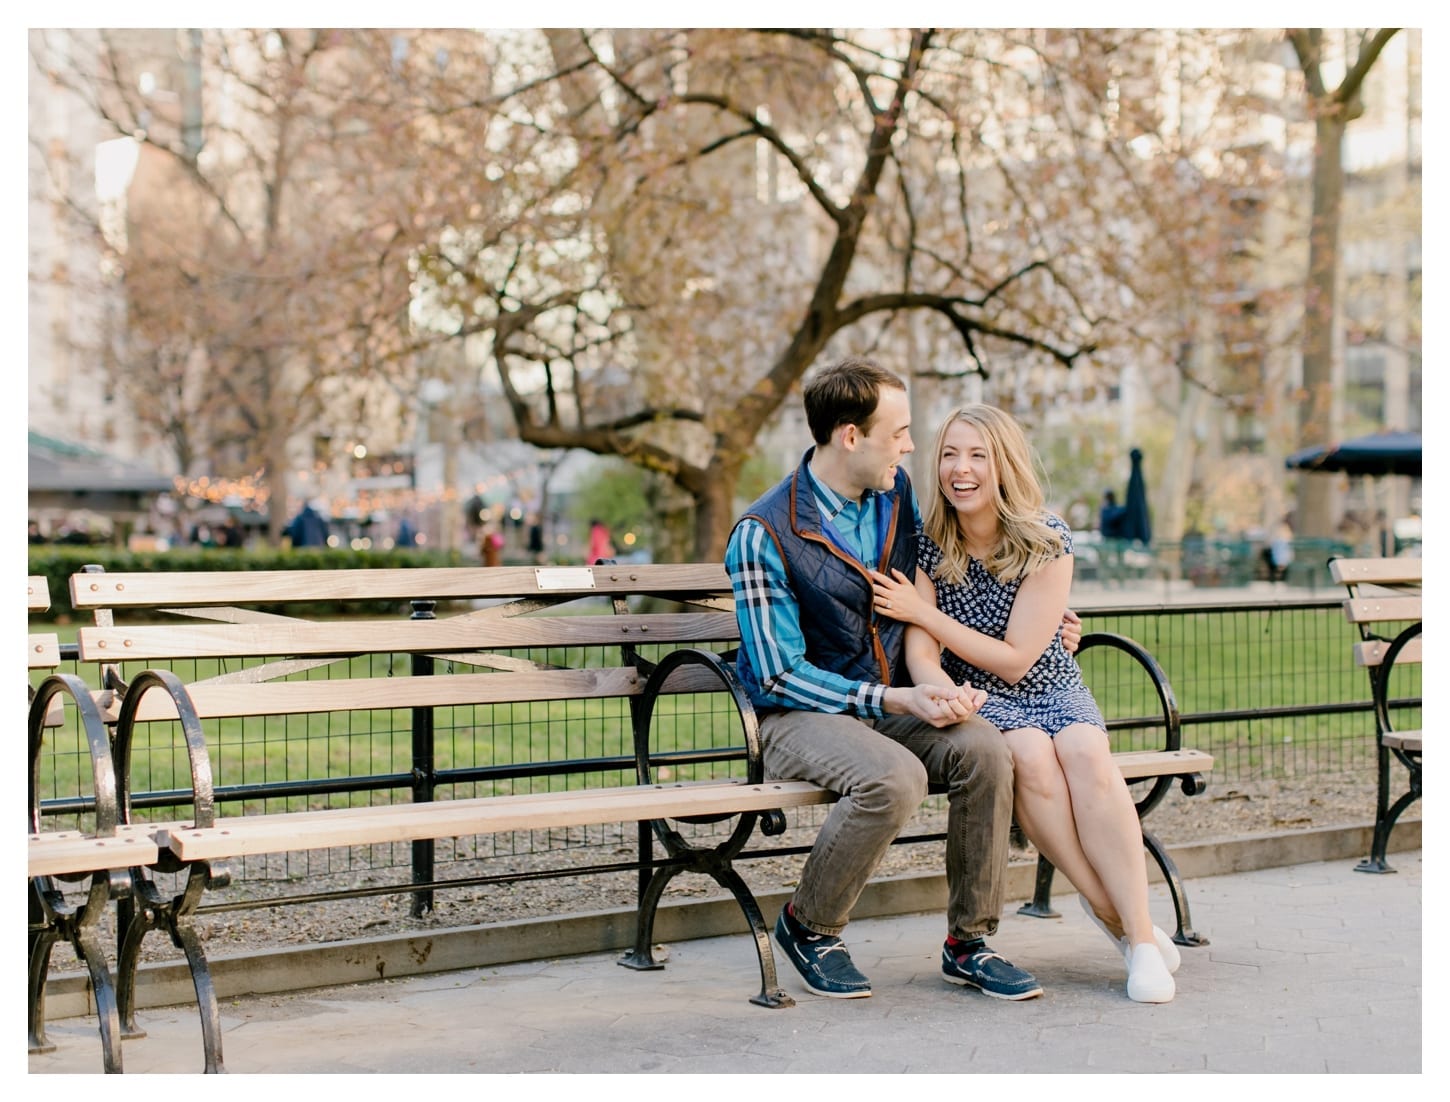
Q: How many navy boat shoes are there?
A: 2